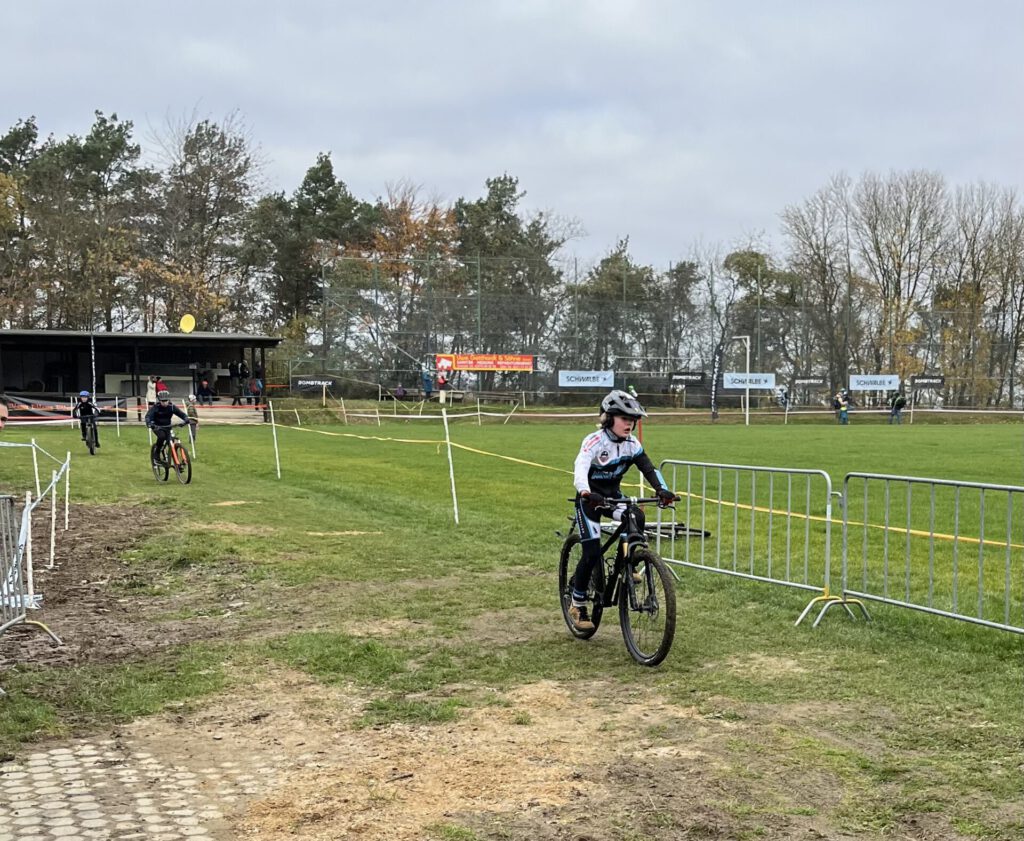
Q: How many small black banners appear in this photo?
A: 4